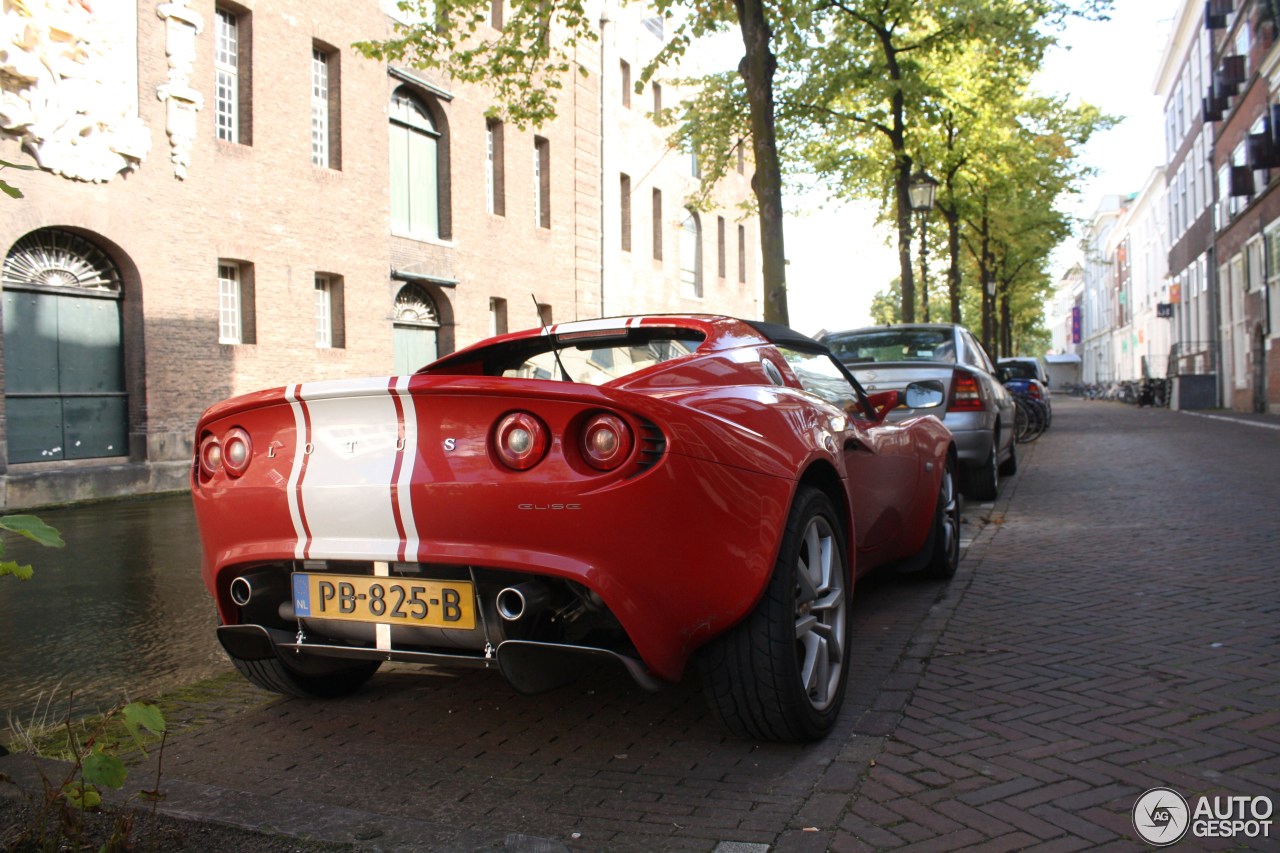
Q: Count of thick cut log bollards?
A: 0